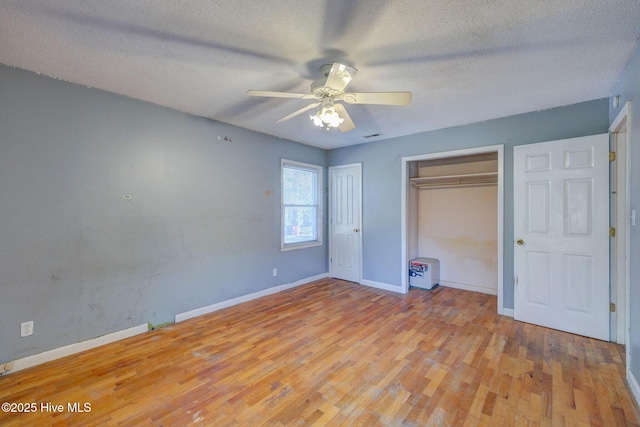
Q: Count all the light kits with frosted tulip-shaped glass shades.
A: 1